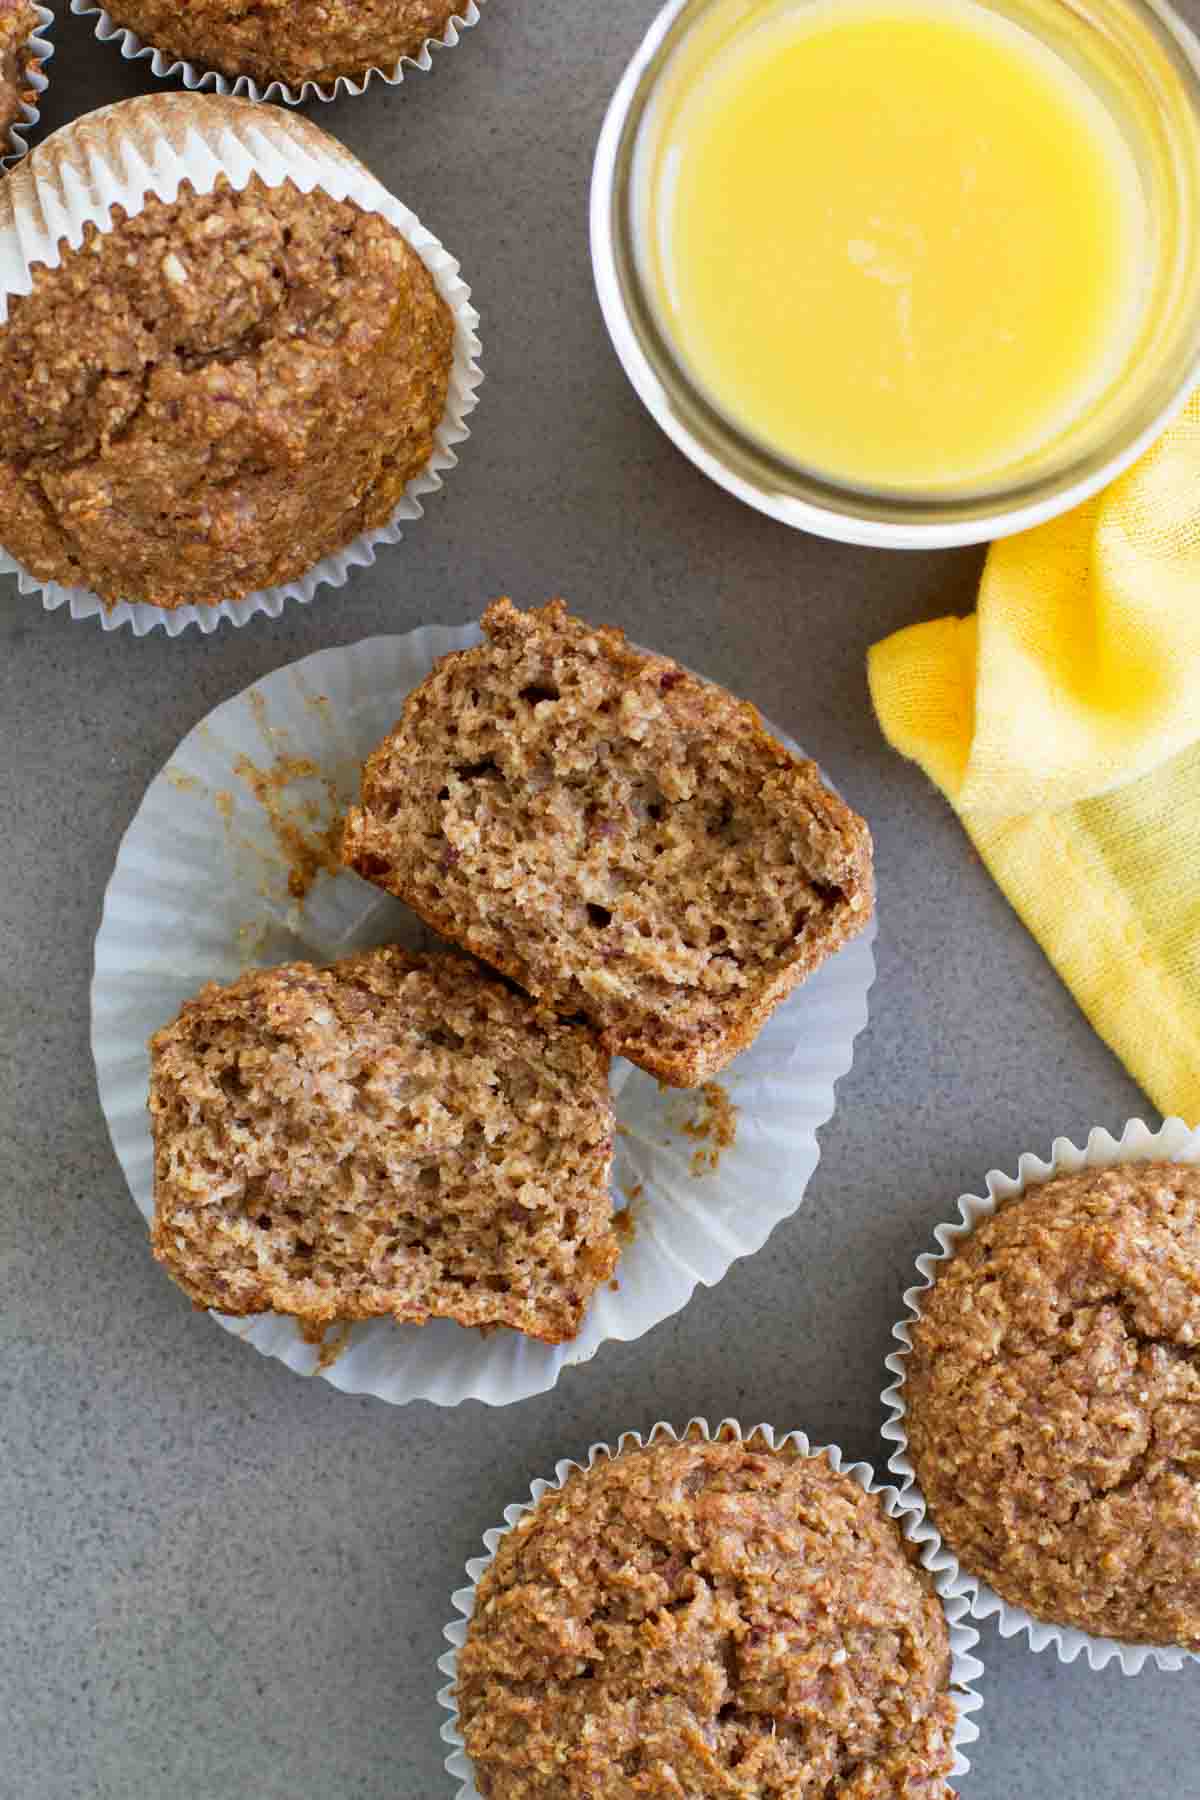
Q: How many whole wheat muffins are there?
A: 6